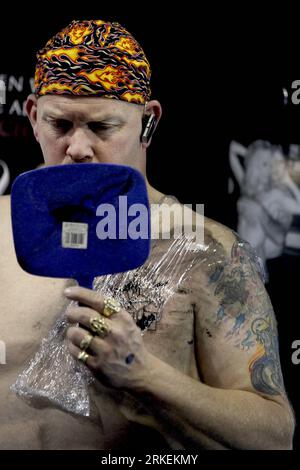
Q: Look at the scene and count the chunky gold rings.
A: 4